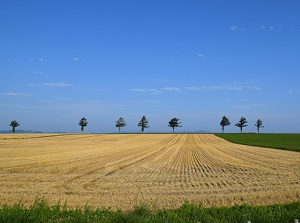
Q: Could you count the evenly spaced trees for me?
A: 8